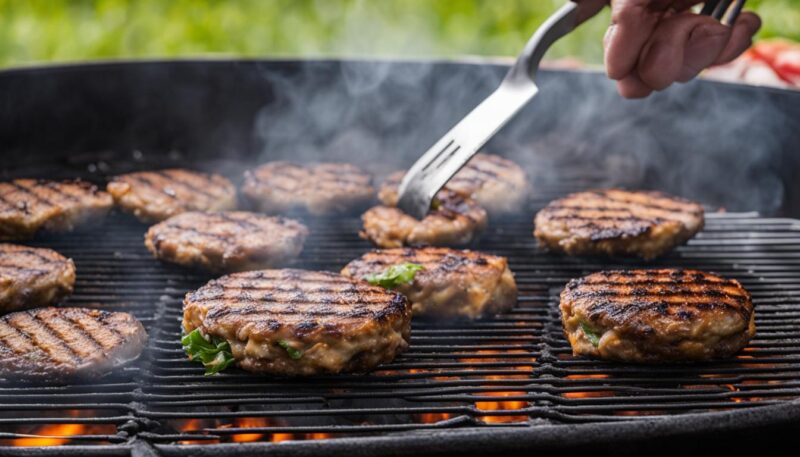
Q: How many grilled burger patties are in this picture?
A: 12